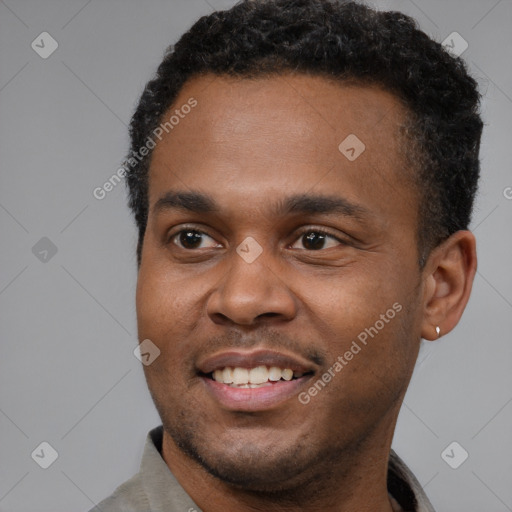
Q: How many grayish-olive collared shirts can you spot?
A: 1